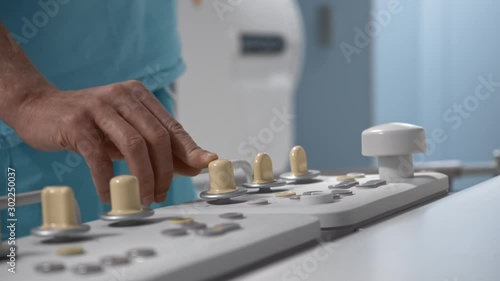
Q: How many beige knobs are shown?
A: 5